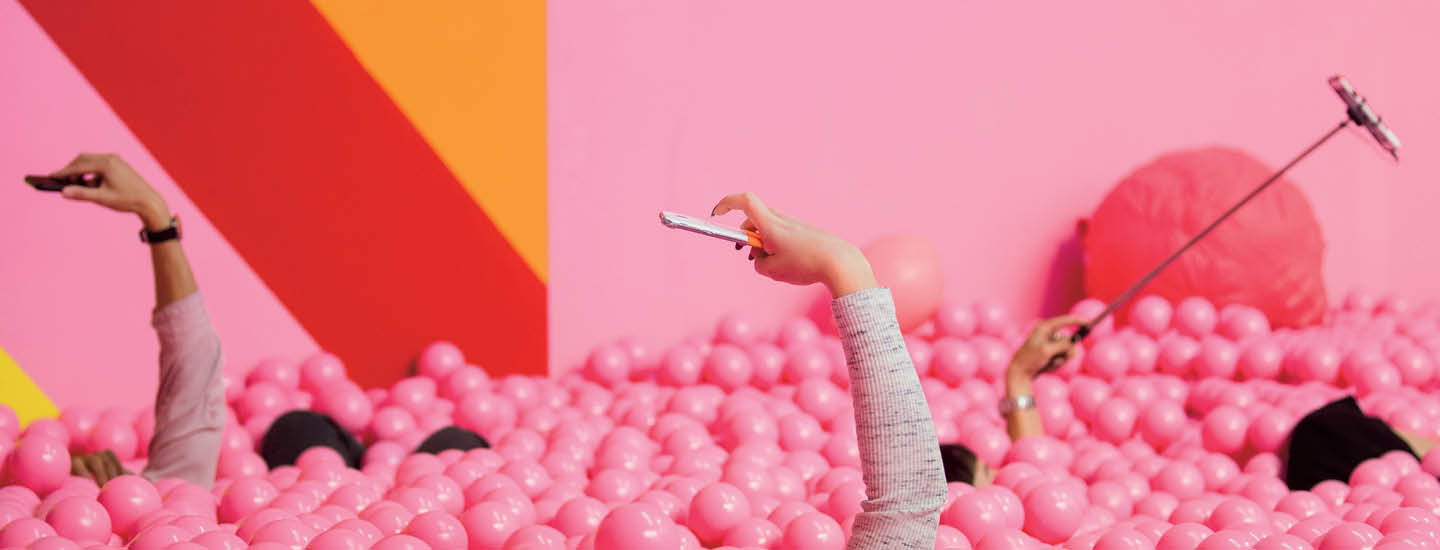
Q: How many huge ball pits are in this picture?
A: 1